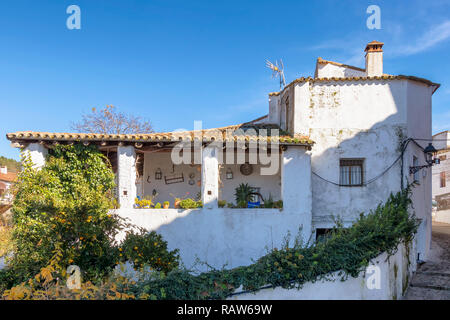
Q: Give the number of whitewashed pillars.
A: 4